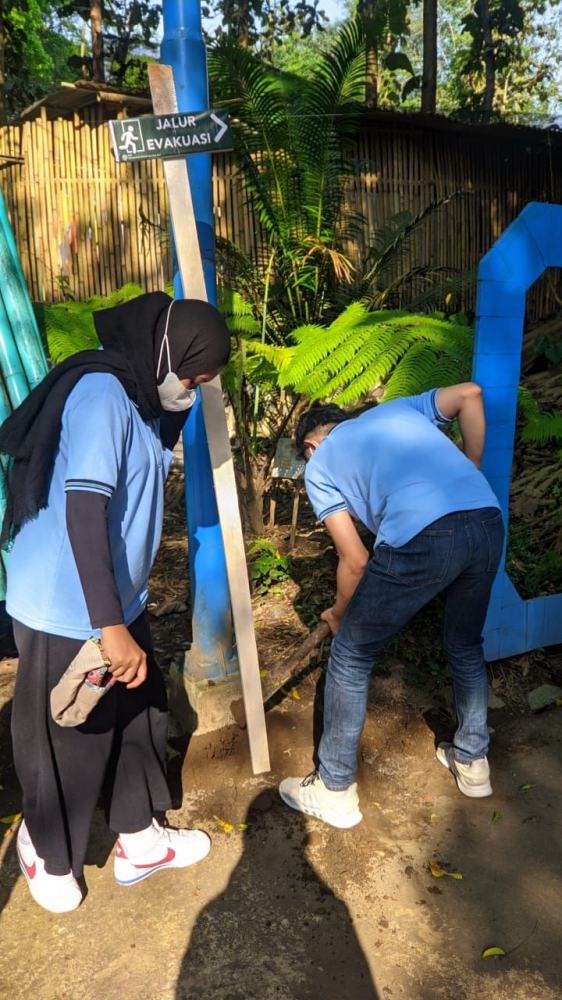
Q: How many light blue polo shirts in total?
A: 2